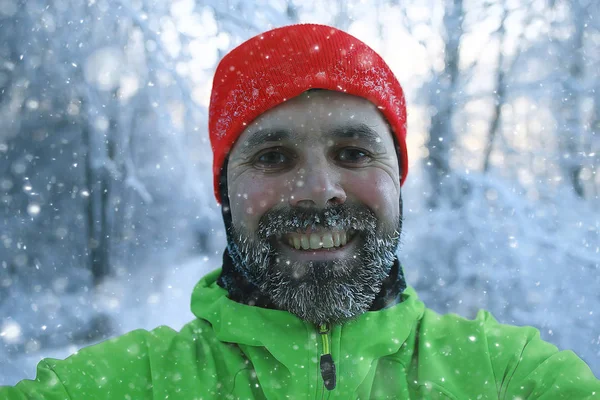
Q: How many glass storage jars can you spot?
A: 0